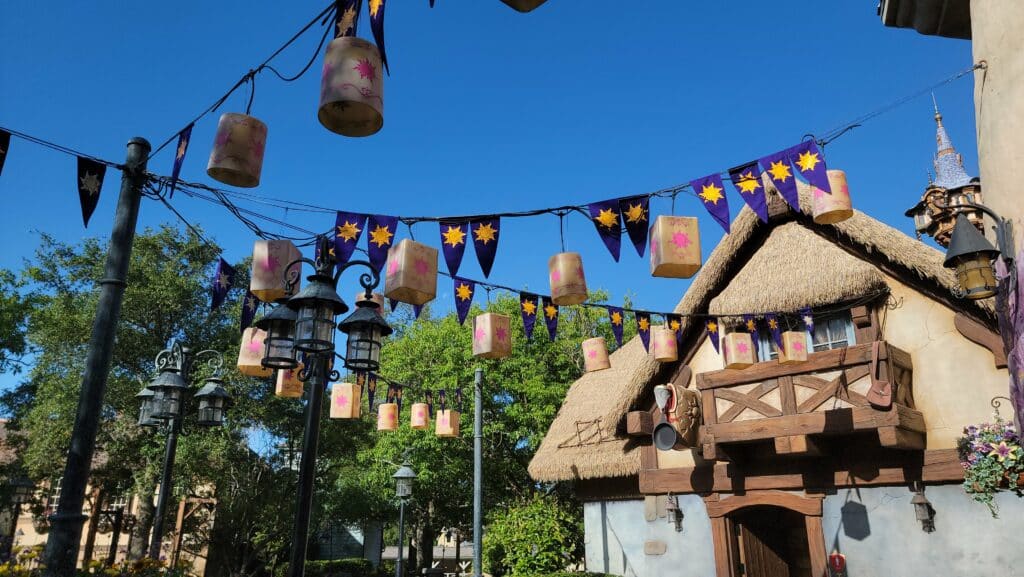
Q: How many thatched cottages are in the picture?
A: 1